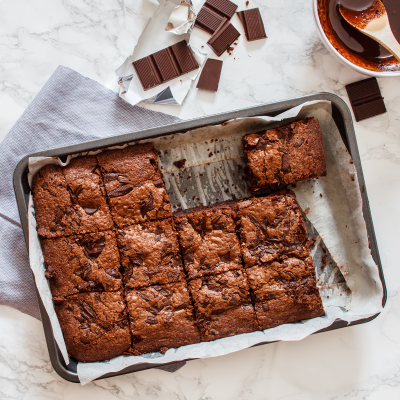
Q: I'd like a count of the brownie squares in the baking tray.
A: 11